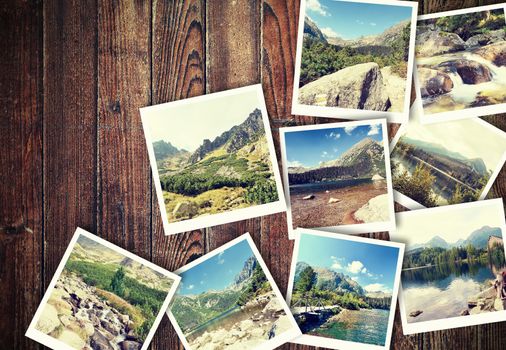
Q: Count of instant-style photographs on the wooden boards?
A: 9